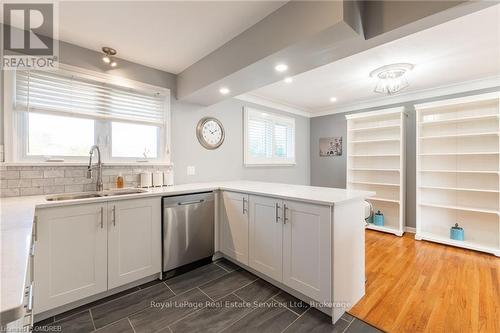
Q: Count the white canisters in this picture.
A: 3